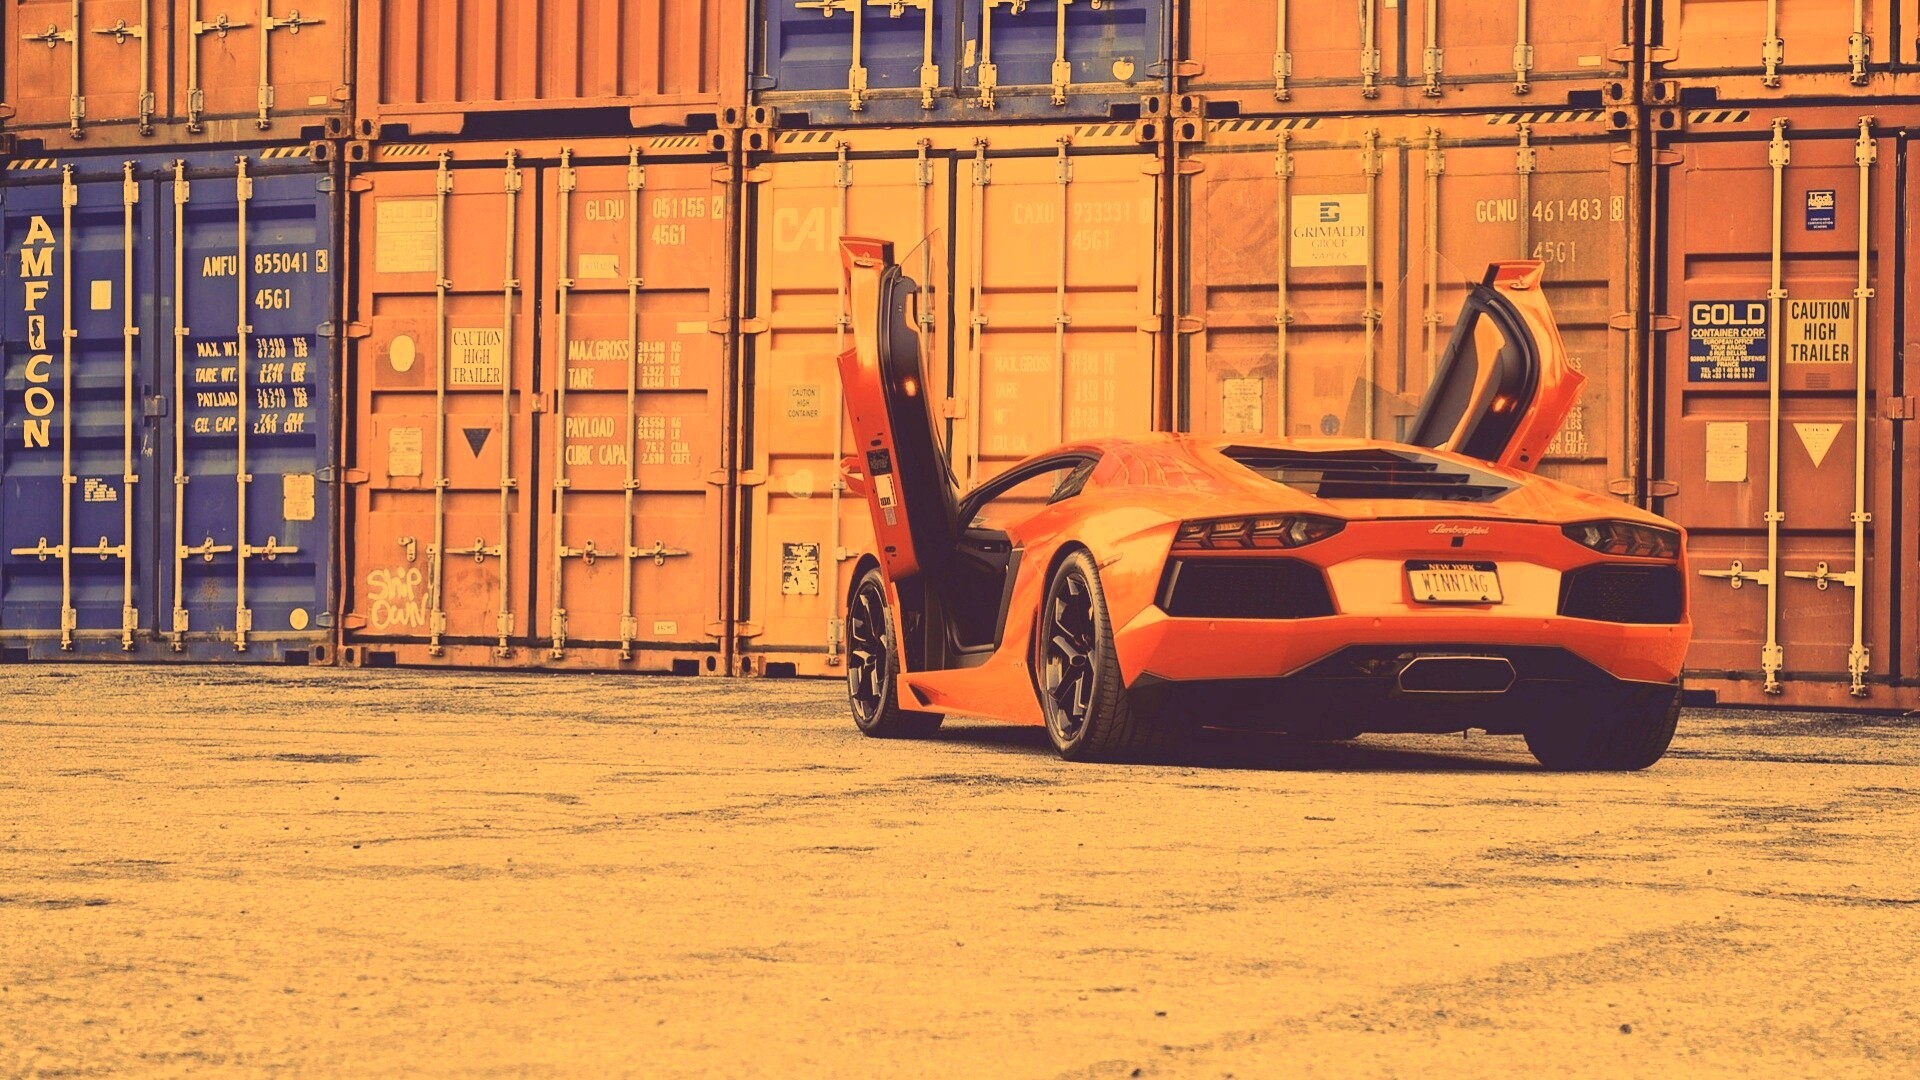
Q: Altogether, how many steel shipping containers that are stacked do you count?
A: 10